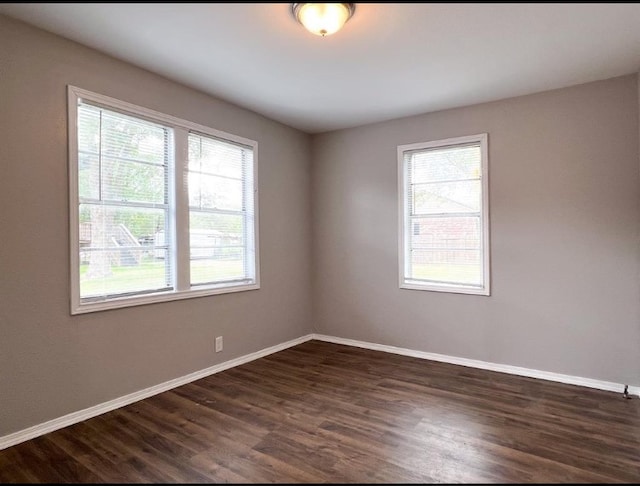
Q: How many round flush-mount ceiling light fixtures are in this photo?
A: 1